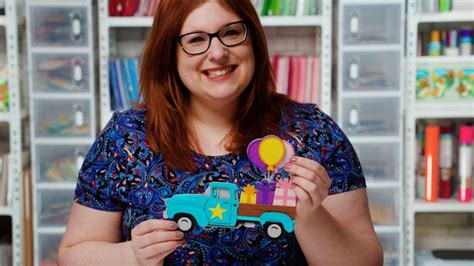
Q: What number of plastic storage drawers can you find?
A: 12